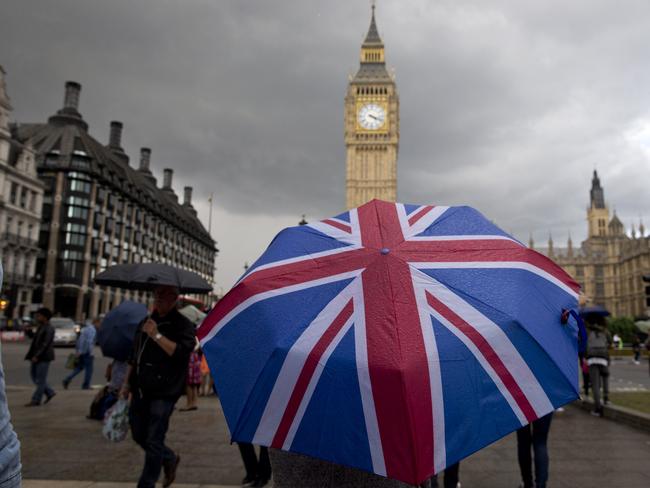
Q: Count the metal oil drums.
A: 0